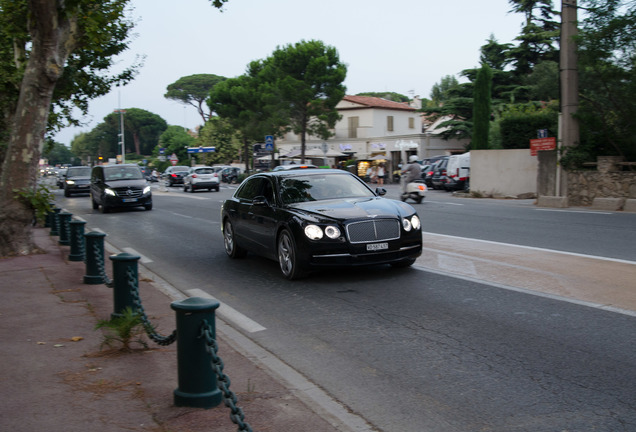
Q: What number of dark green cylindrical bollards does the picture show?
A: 7